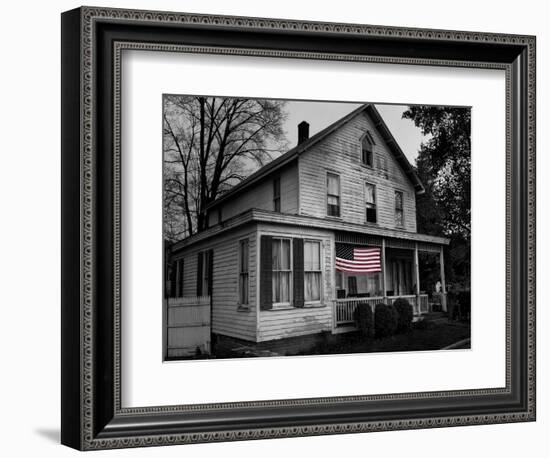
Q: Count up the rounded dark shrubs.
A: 3